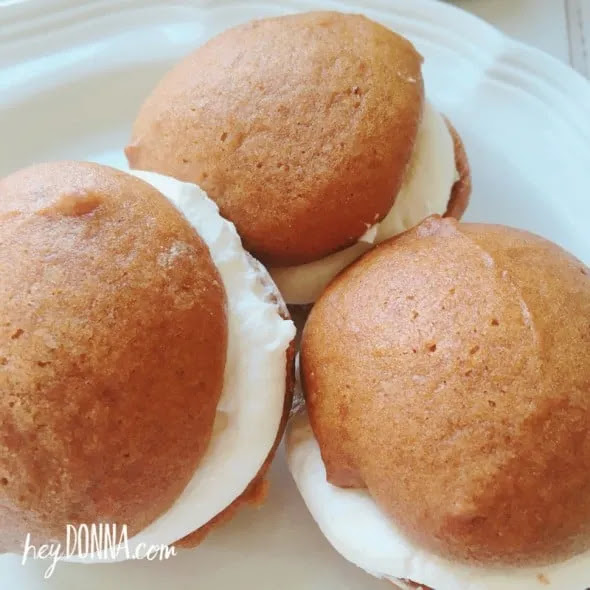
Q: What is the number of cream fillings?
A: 3